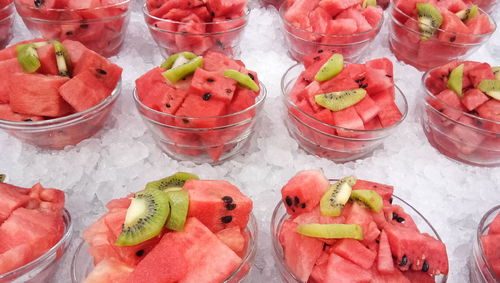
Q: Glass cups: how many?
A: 13